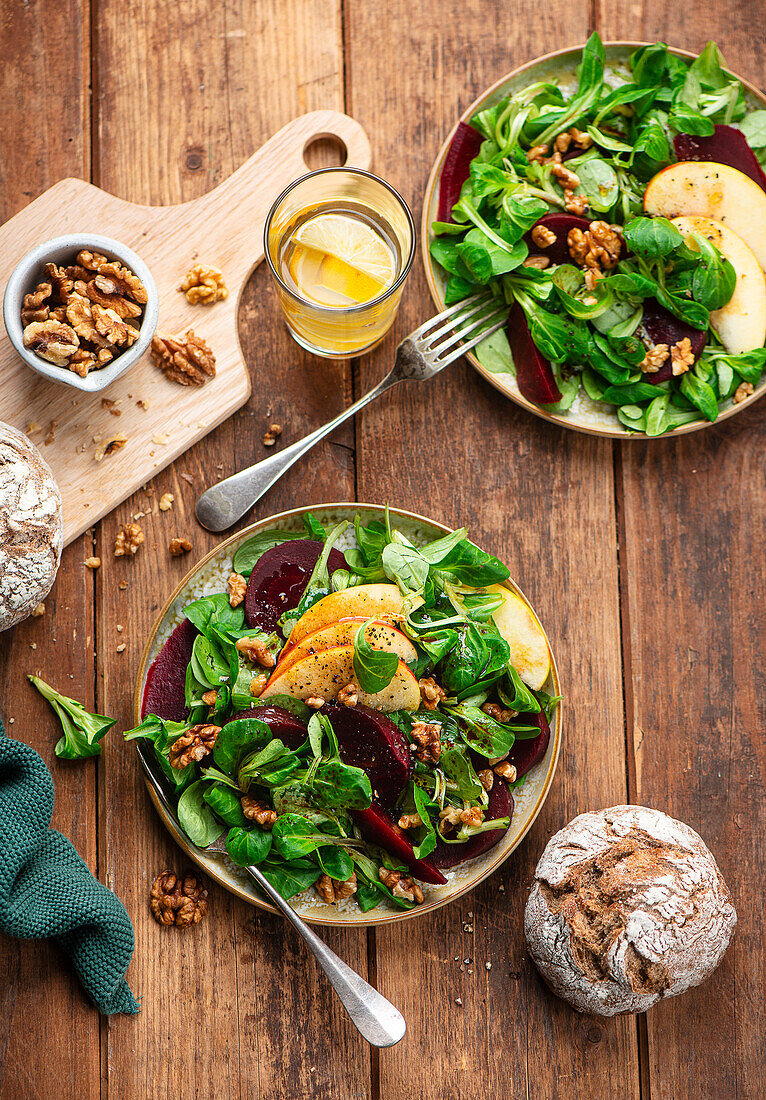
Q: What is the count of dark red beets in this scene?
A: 12